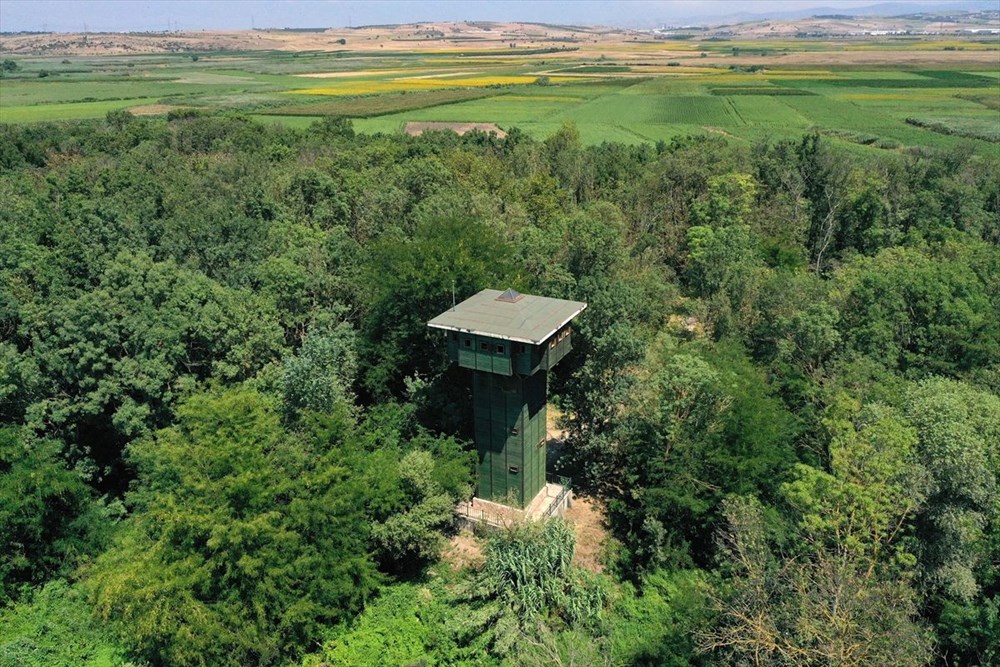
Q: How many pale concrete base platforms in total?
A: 1